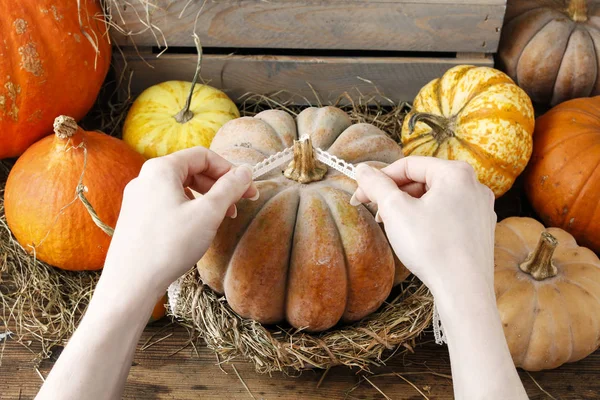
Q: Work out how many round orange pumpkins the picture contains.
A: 3